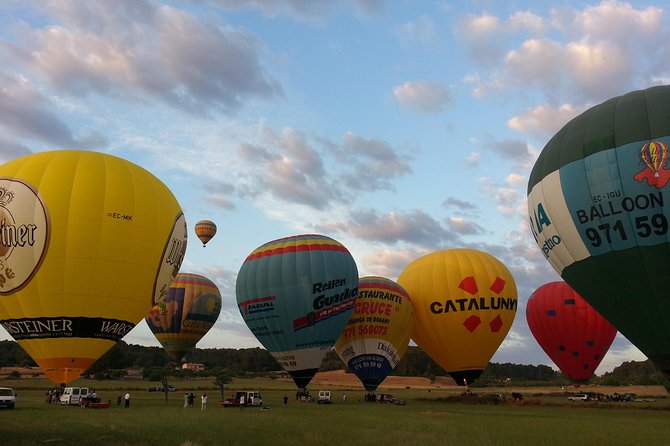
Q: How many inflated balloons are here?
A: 8